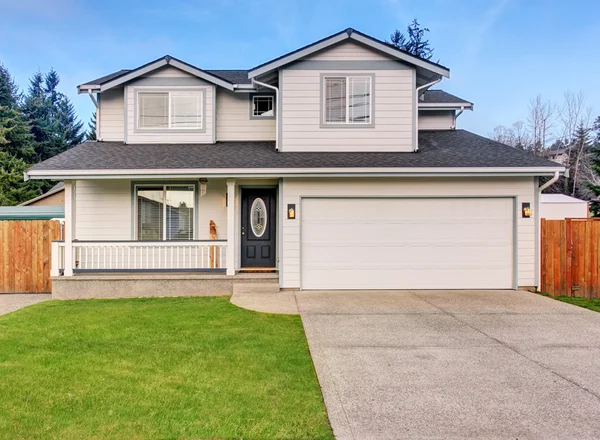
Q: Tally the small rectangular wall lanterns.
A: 2